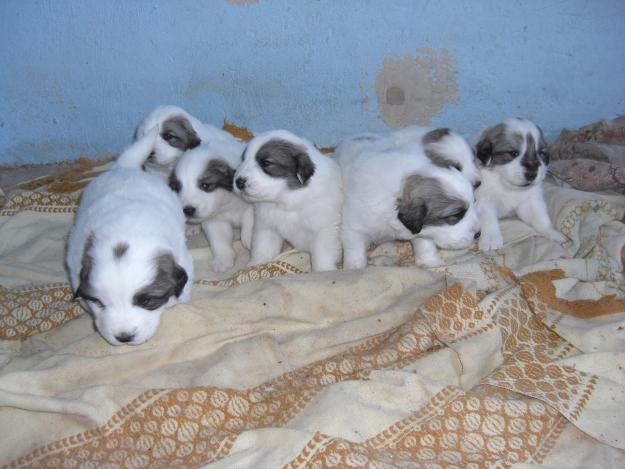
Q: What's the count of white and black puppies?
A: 7